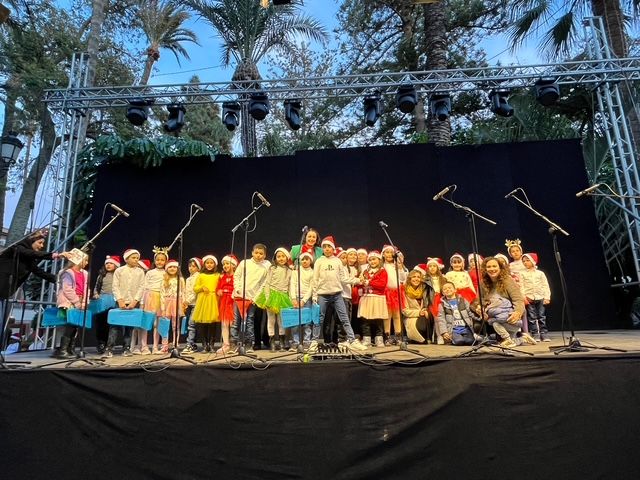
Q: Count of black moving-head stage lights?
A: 10